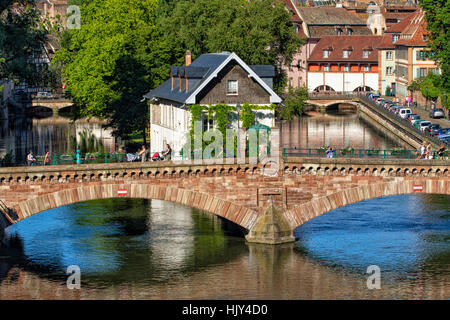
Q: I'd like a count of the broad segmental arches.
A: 2